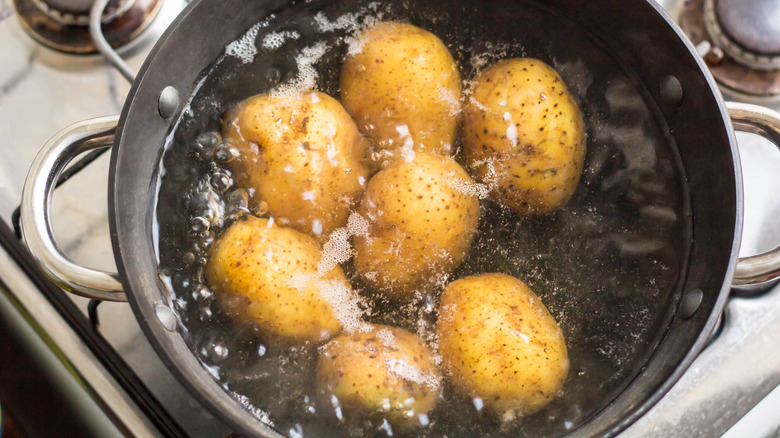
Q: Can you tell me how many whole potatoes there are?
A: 7